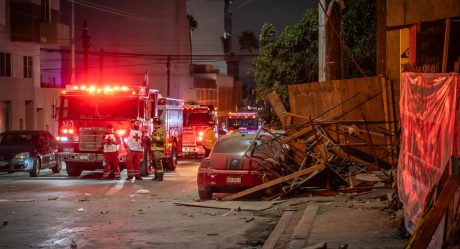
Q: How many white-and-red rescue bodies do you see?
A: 2